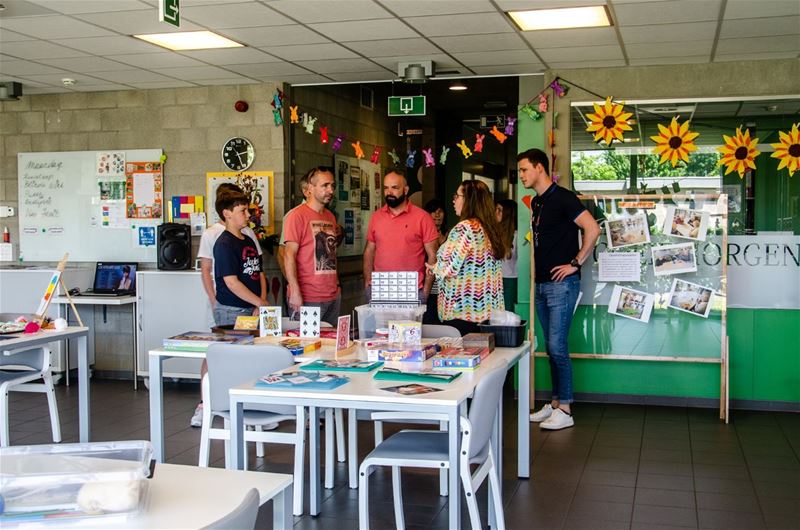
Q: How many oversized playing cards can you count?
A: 3